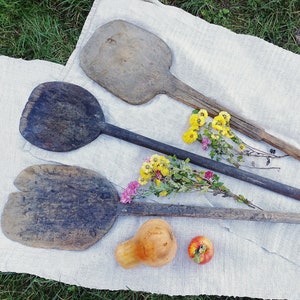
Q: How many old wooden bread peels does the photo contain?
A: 3